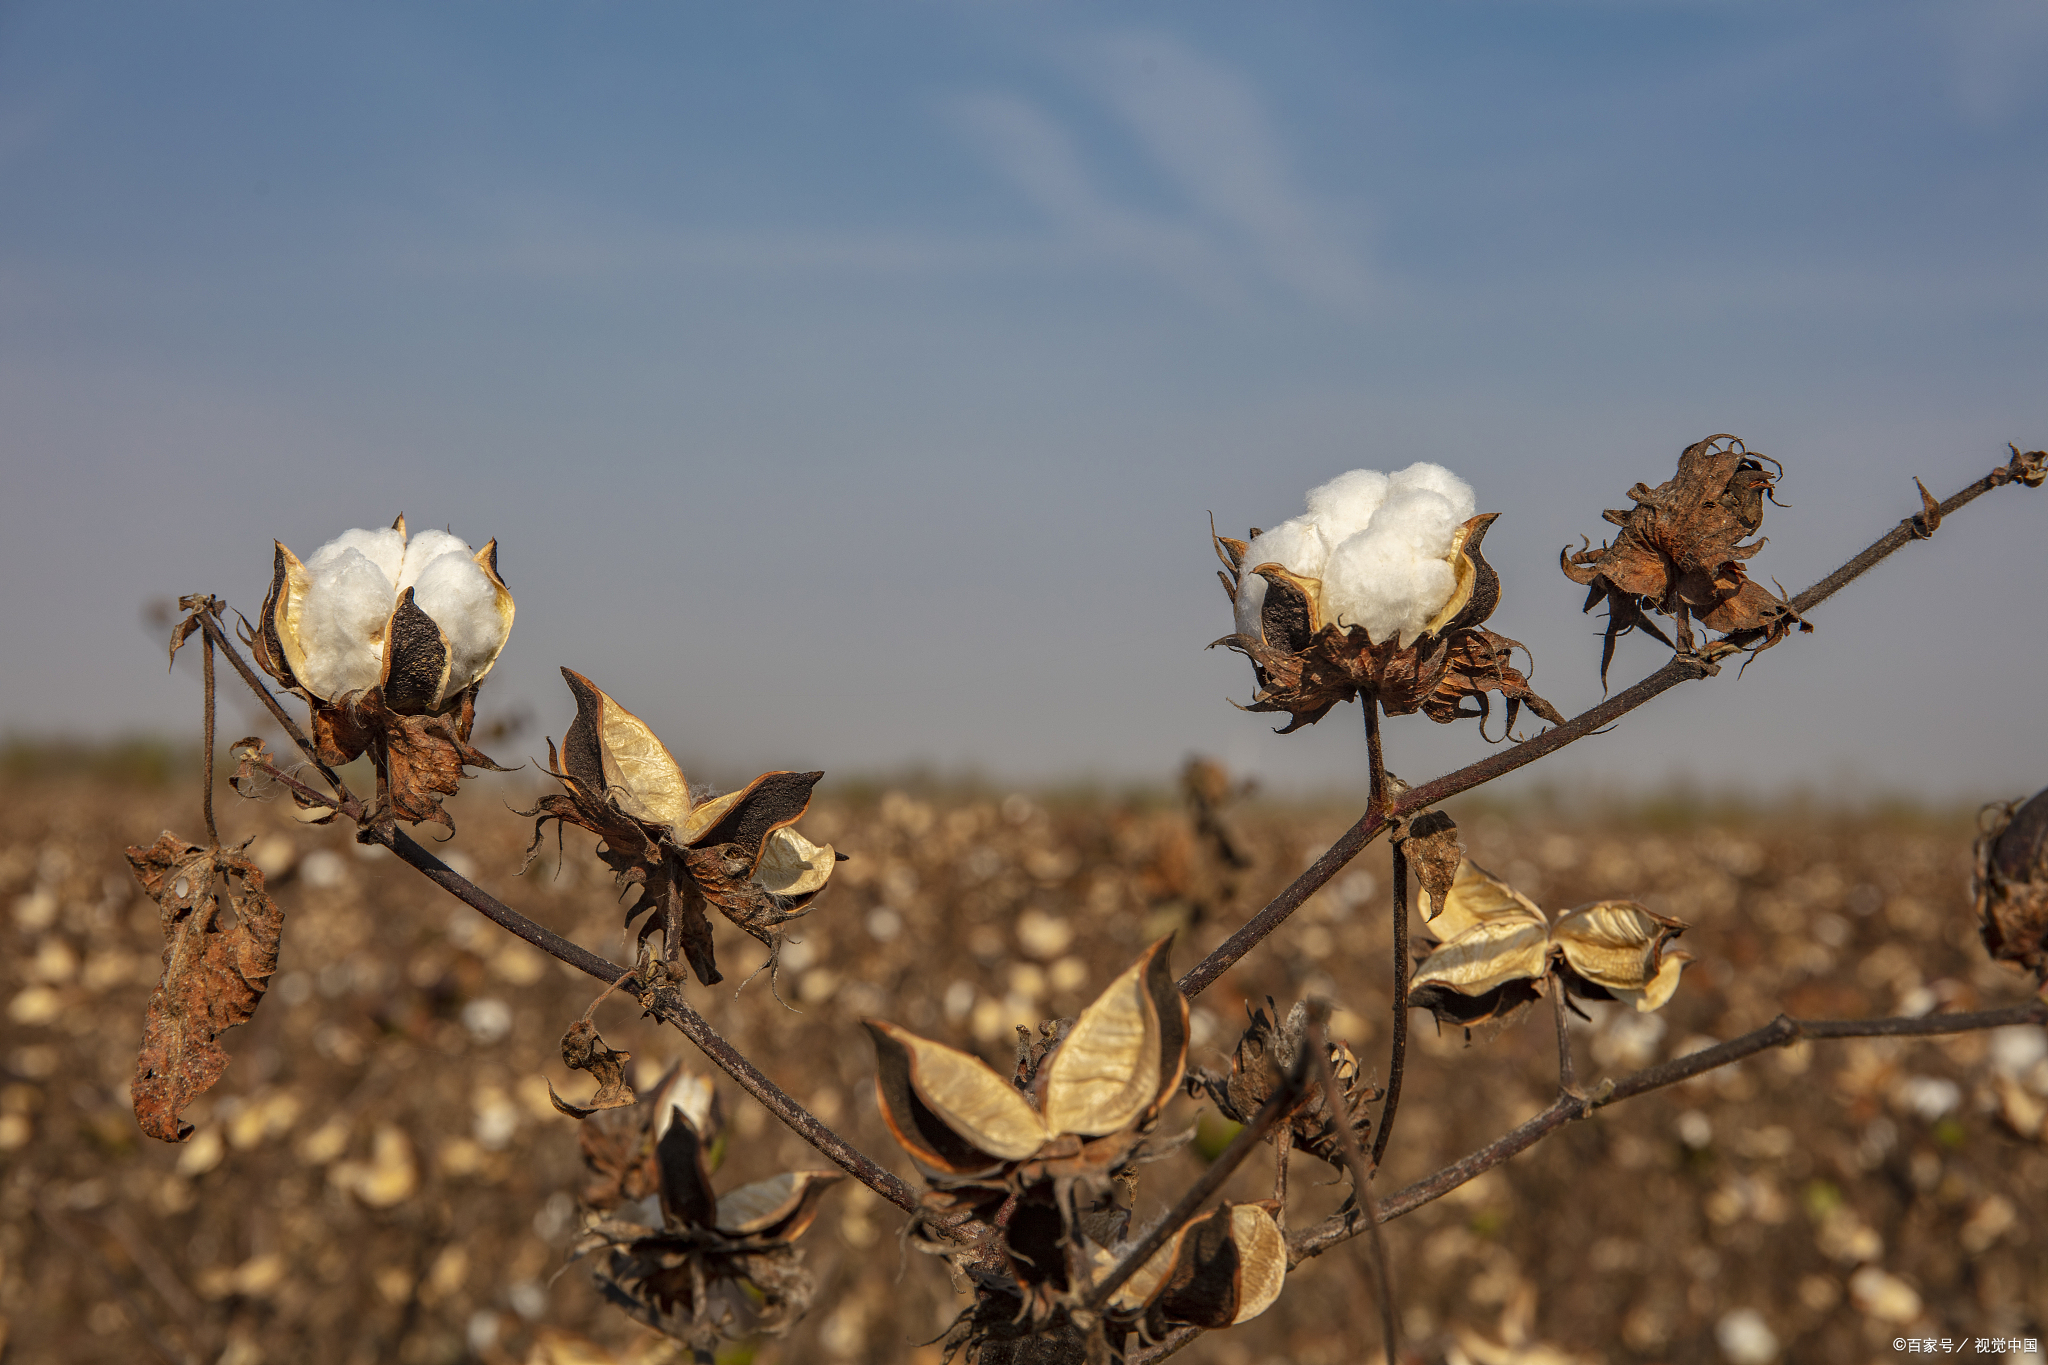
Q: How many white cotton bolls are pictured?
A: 2